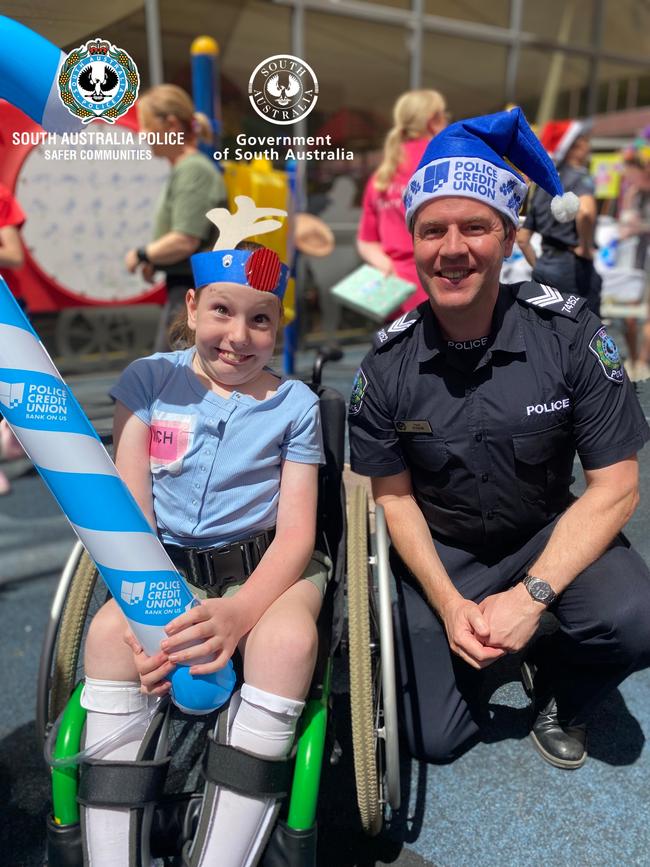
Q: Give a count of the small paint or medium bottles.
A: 0